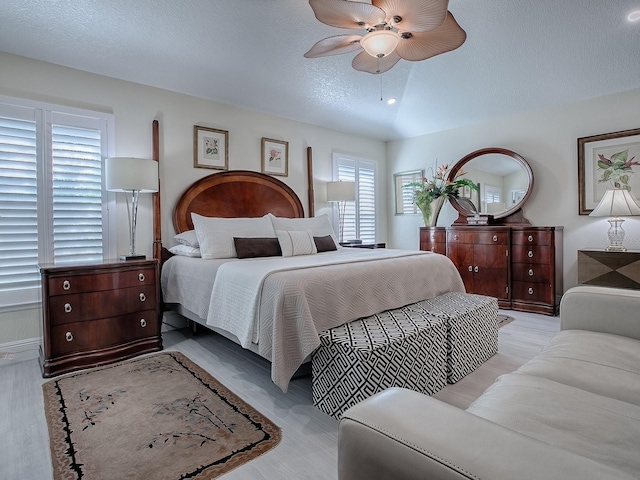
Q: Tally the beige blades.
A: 5